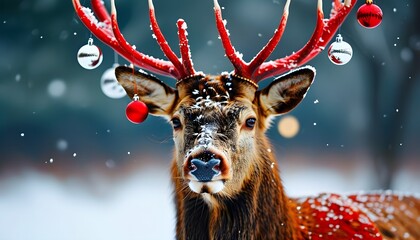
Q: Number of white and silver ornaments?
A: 3